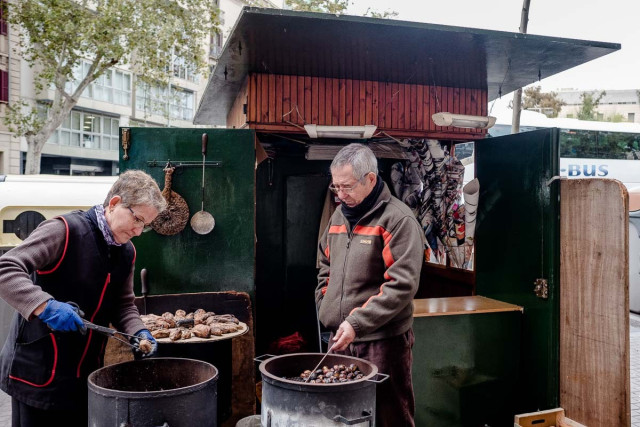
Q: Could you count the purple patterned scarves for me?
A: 1